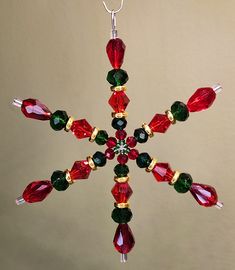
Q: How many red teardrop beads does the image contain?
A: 6